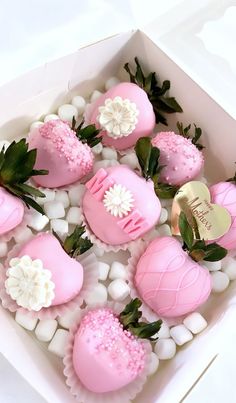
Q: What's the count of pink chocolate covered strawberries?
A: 9